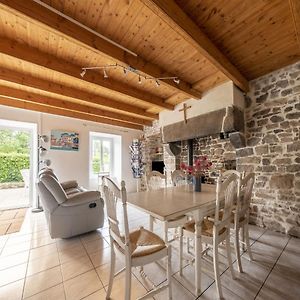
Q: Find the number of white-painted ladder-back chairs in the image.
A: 6